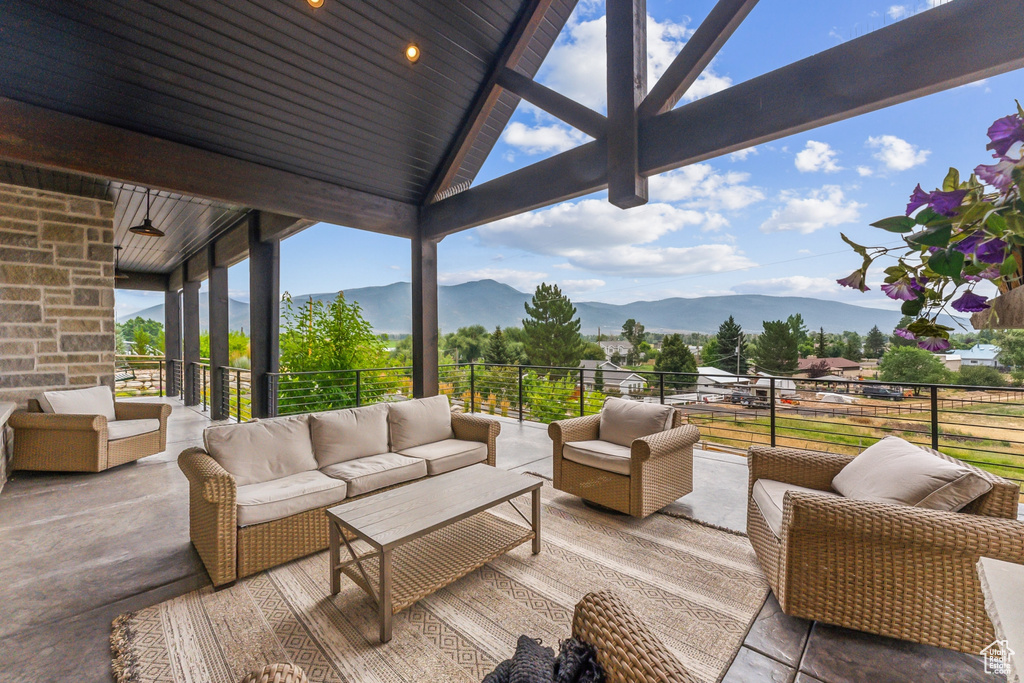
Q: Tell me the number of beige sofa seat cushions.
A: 3